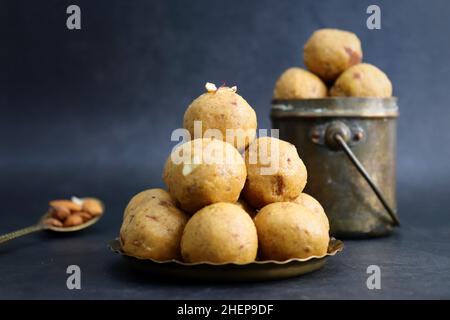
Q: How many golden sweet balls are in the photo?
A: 11